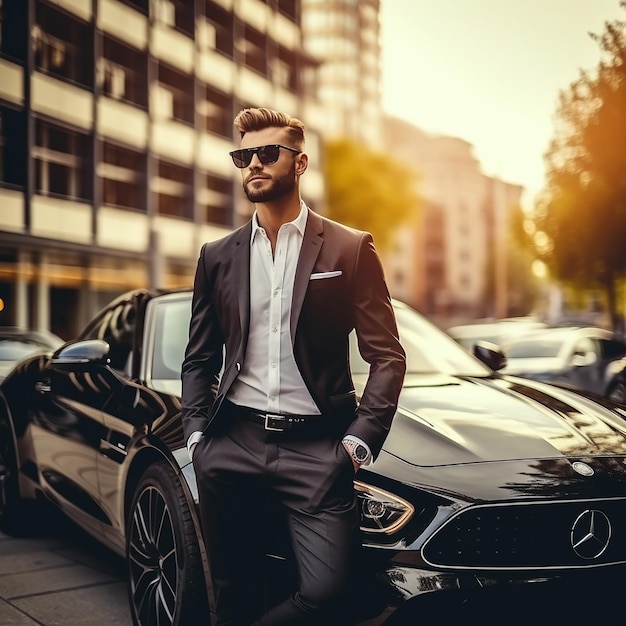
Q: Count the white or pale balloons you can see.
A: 0